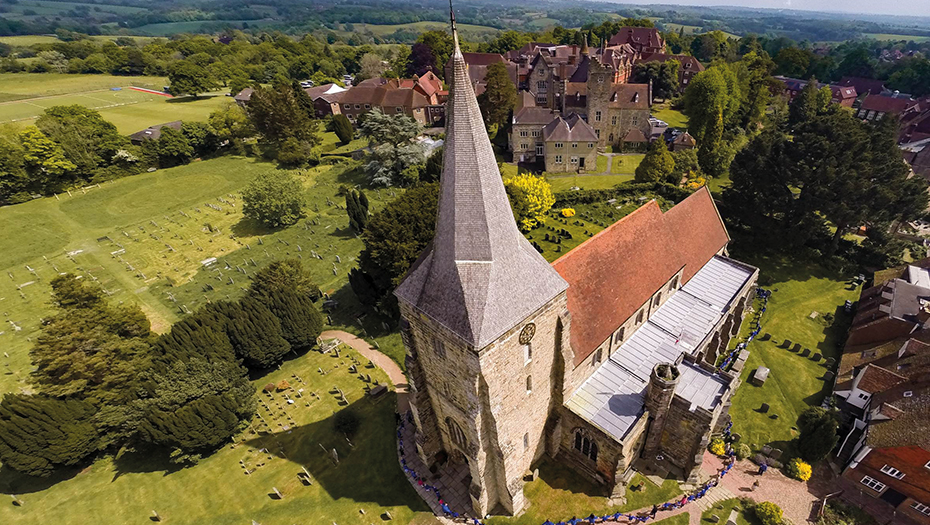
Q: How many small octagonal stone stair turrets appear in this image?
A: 1